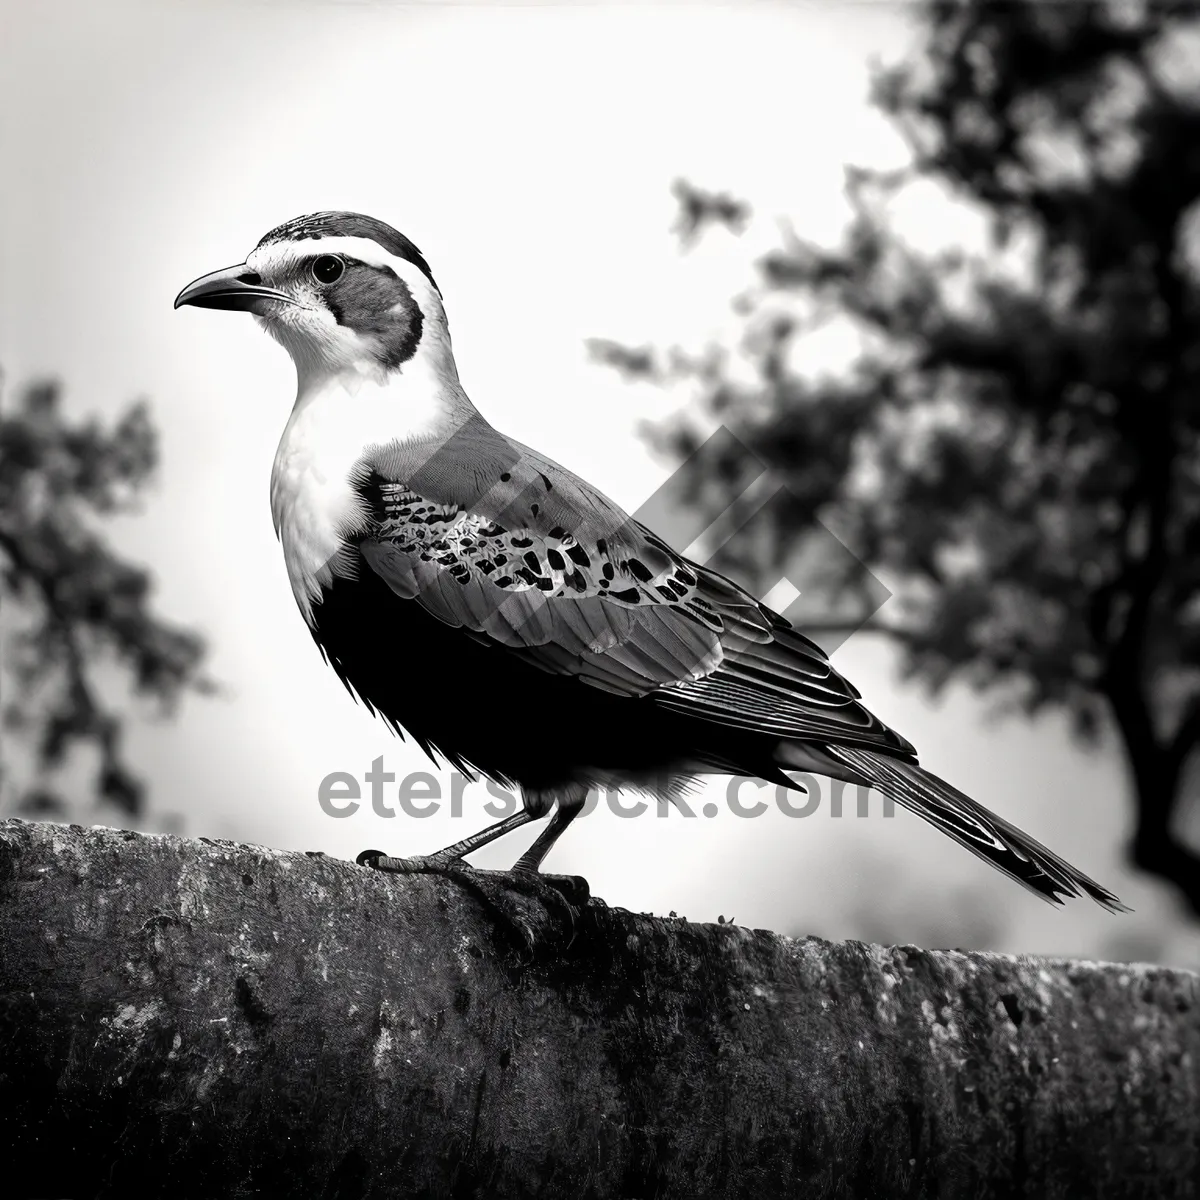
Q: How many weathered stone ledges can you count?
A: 1